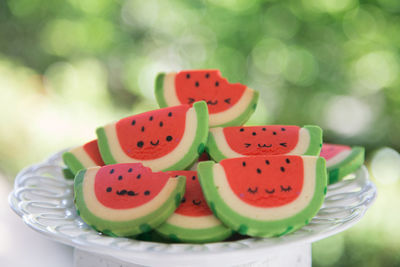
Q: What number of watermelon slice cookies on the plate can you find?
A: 8